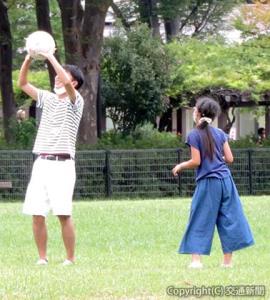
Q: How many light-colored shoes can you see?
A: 4